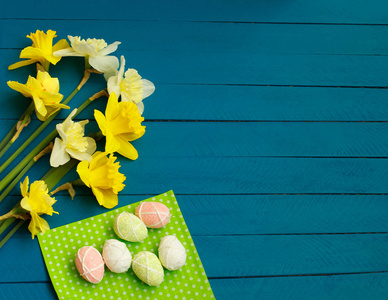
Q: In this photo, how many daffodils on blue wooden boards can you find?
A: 8